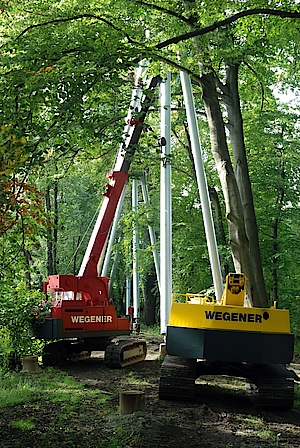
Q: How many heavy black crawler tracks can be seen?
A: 4